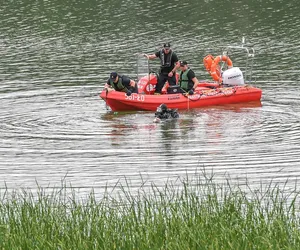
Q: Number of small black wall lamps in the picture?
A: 0